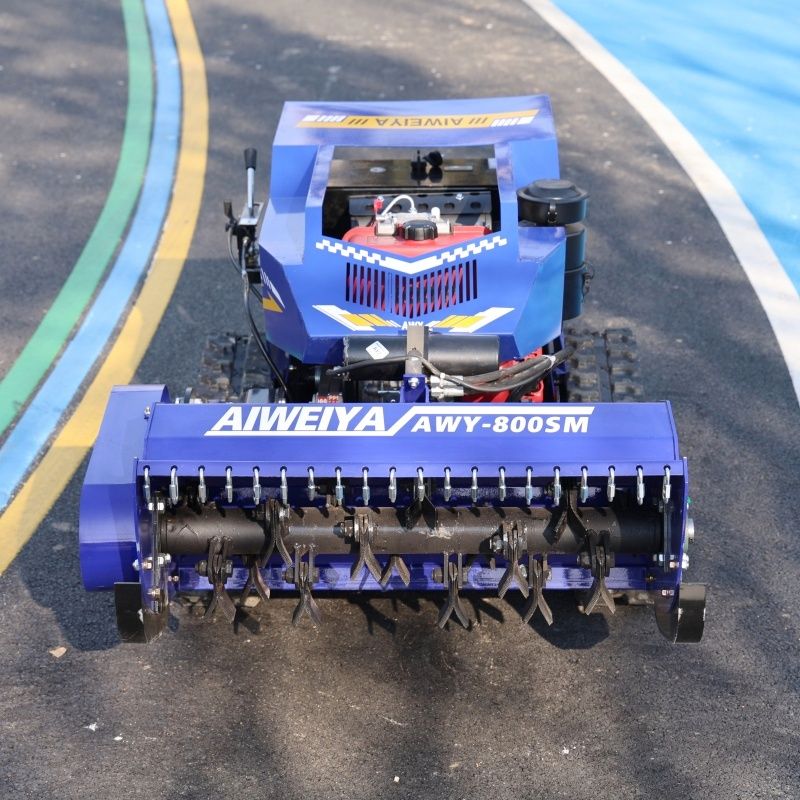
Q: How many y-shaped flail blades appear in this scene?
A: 12